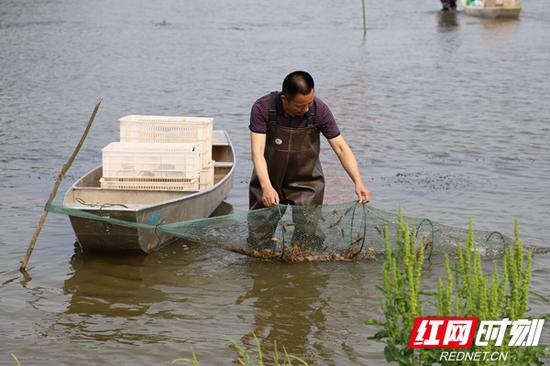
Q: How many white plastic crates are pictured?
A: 4